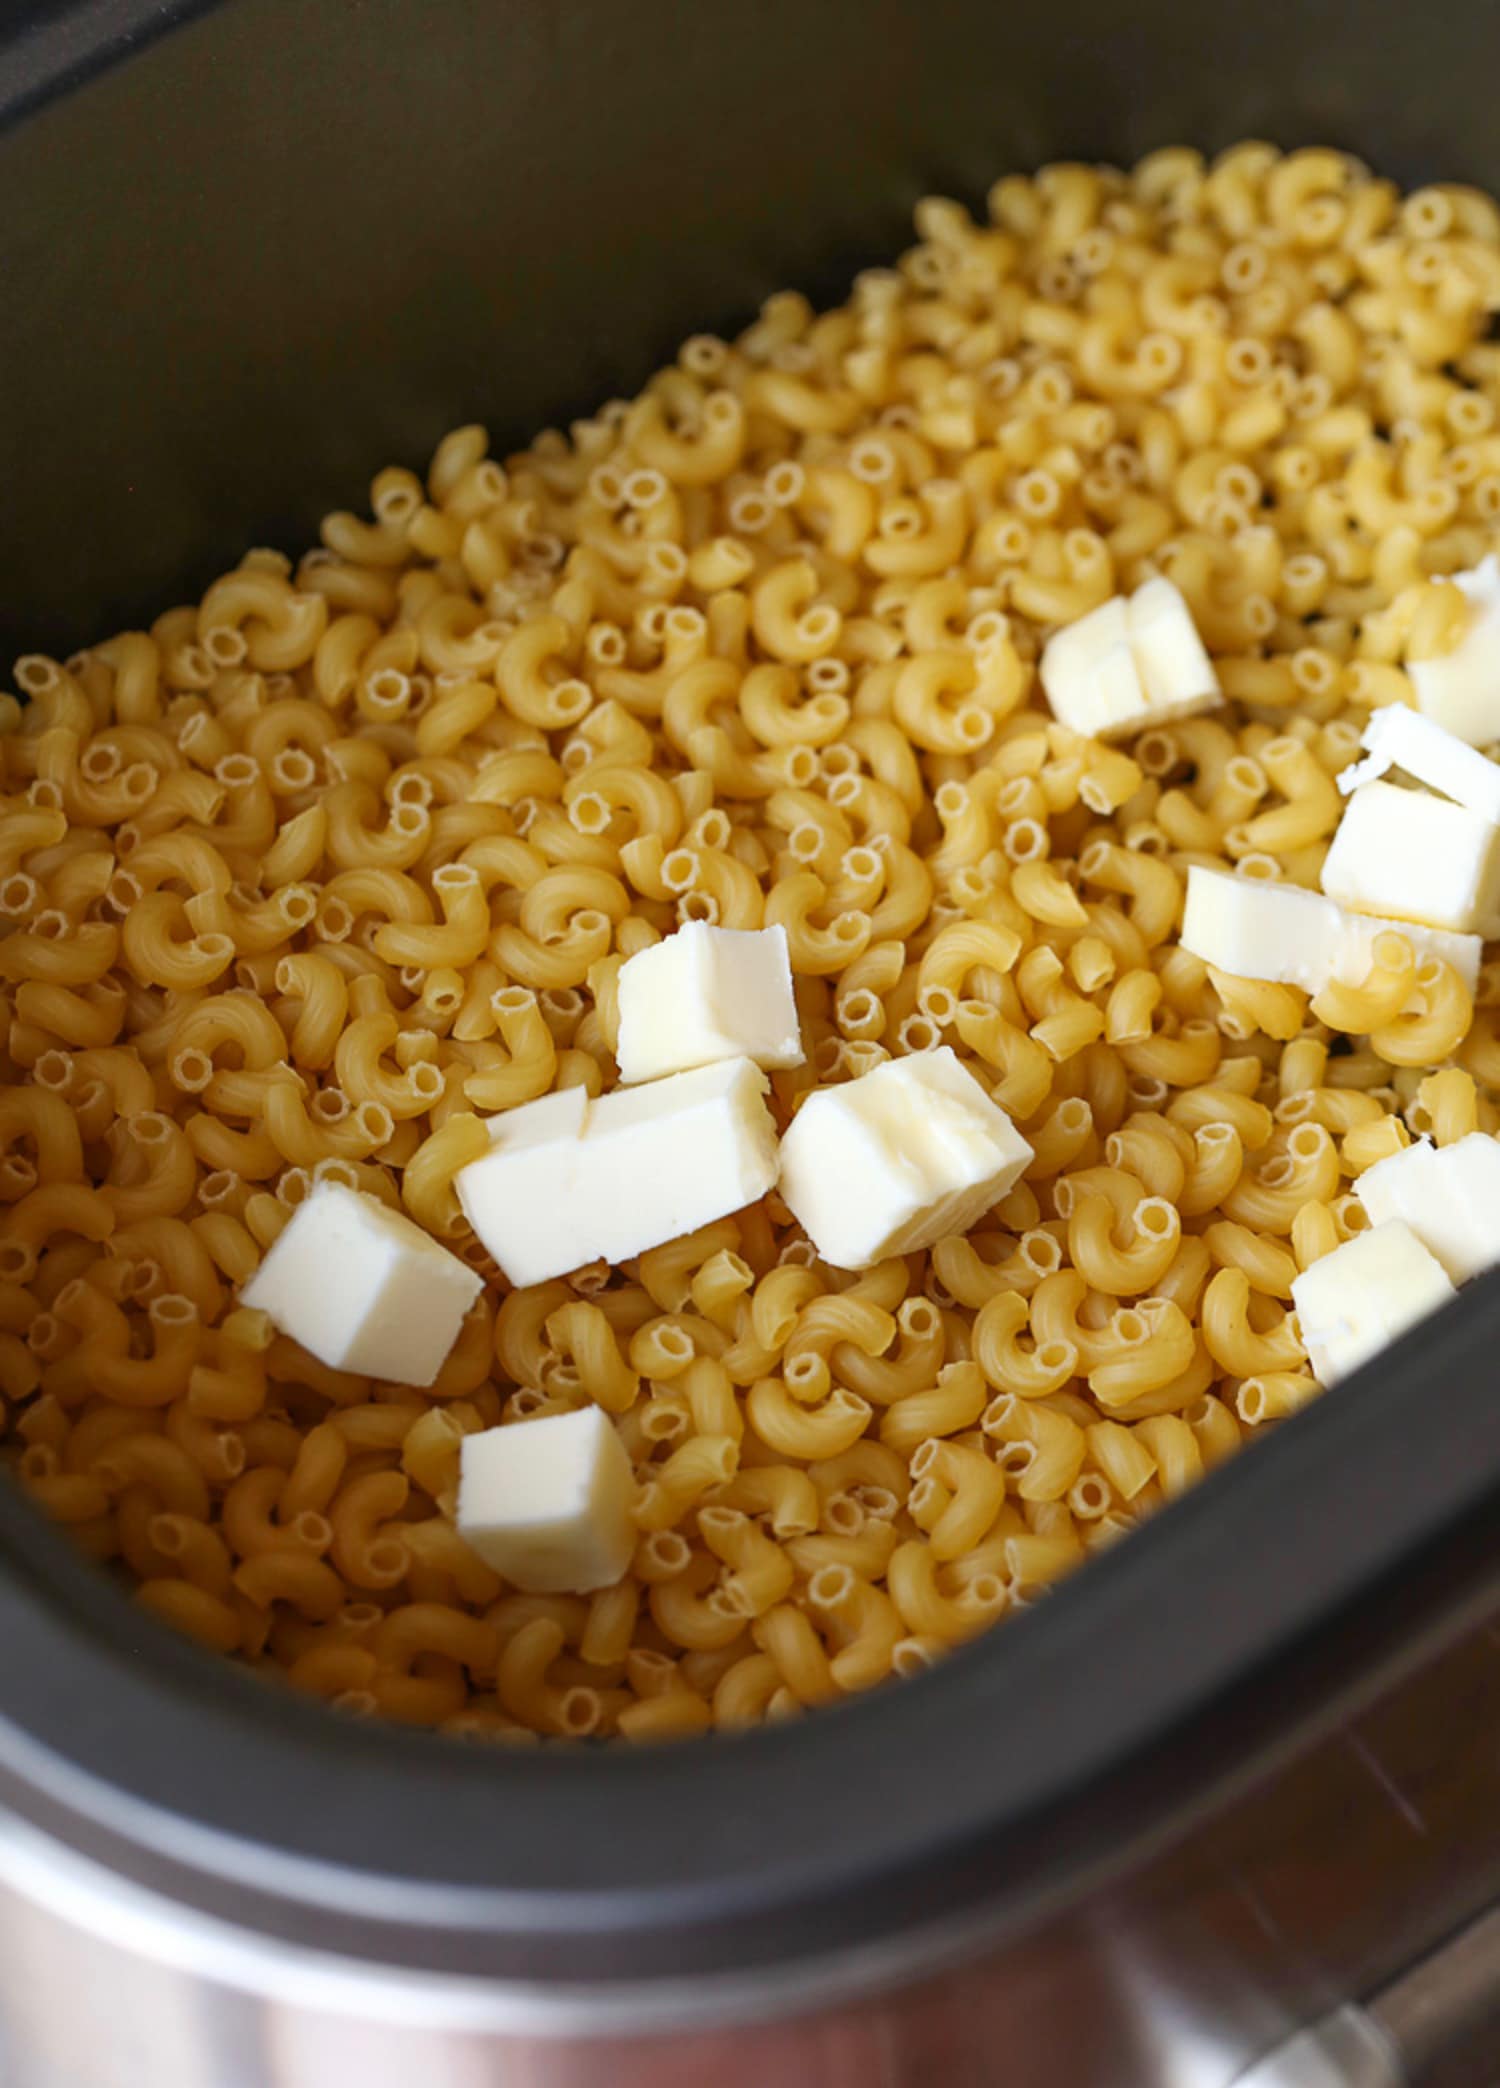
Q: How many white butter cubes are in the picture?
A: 11